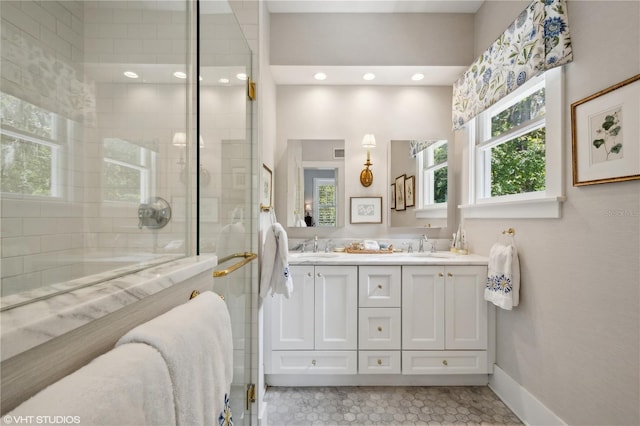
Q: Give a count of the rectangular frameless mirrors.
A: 2